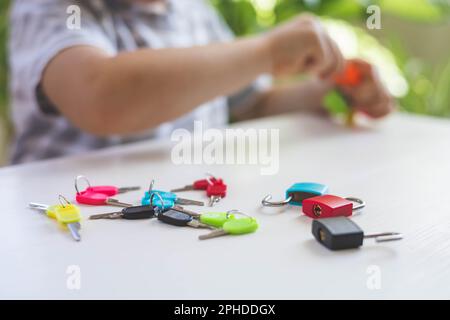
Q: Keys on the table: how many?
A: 12